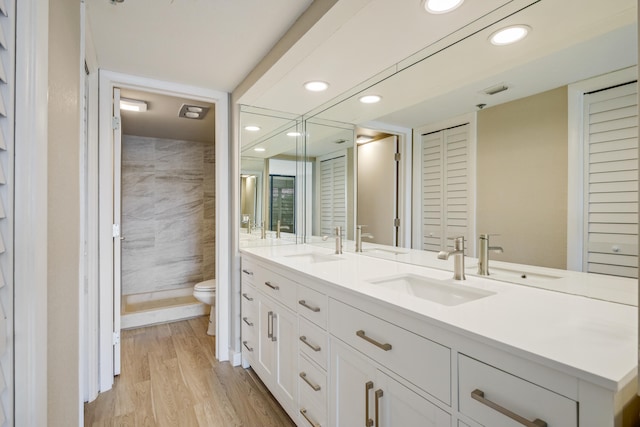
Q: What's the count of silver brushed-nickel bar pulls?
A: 15